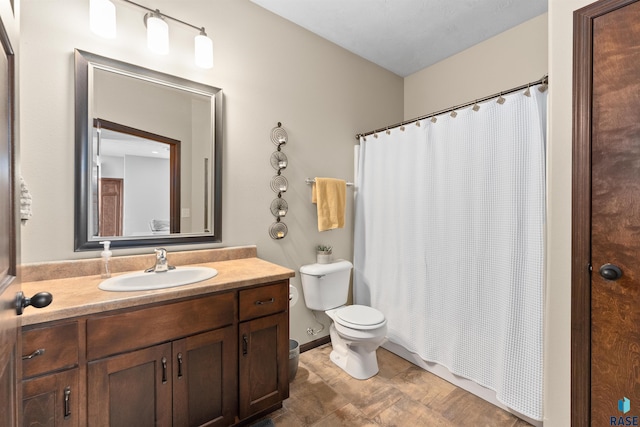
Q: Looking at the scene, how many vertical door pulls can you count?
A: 4